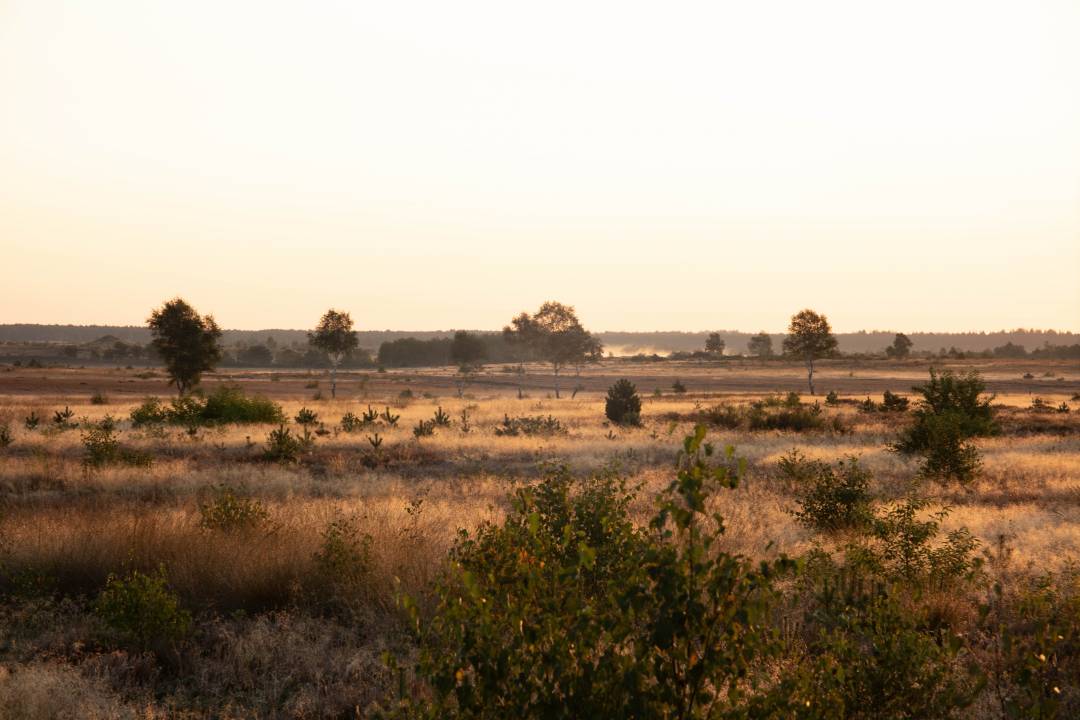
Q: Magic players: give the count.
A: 0